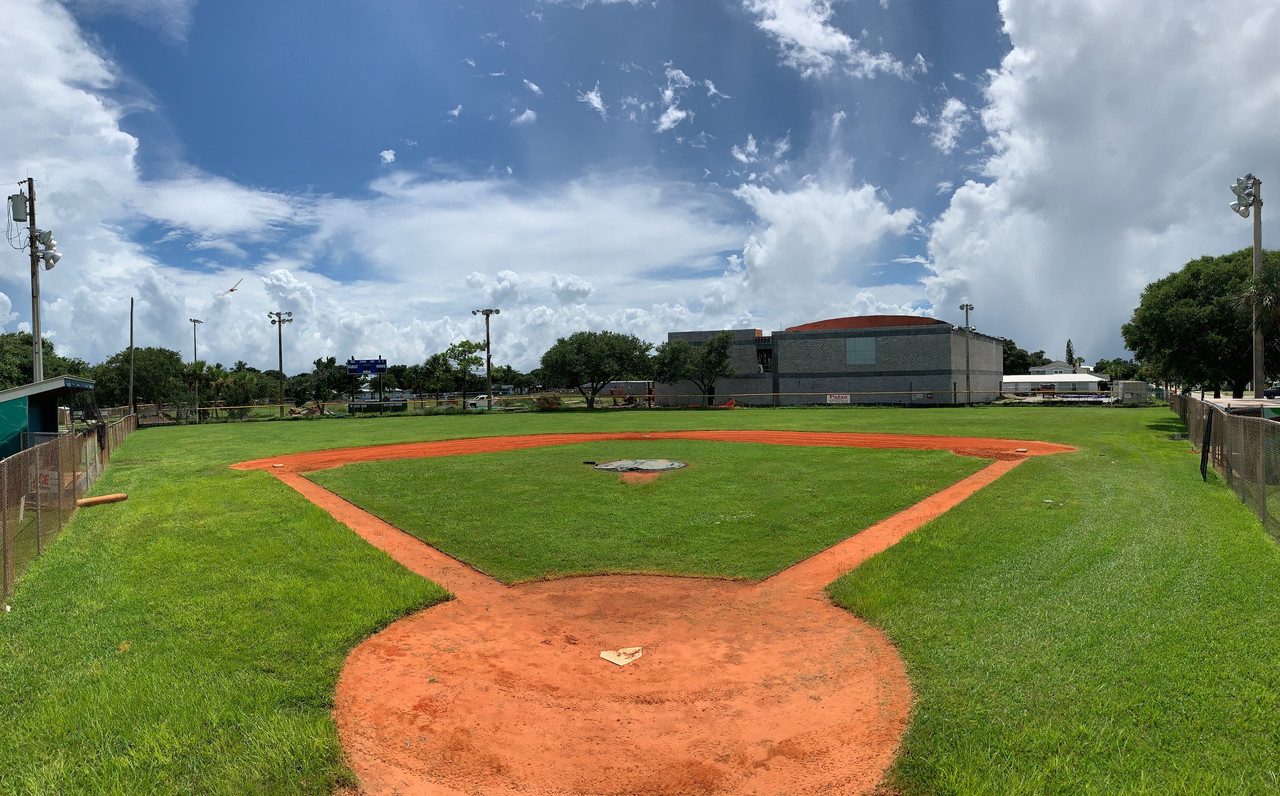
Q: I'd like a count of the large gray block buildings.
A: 1